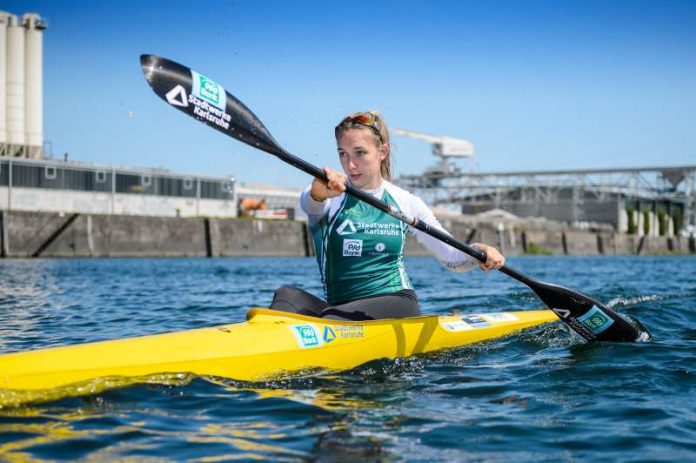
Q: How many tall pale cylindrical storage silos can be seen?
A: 3